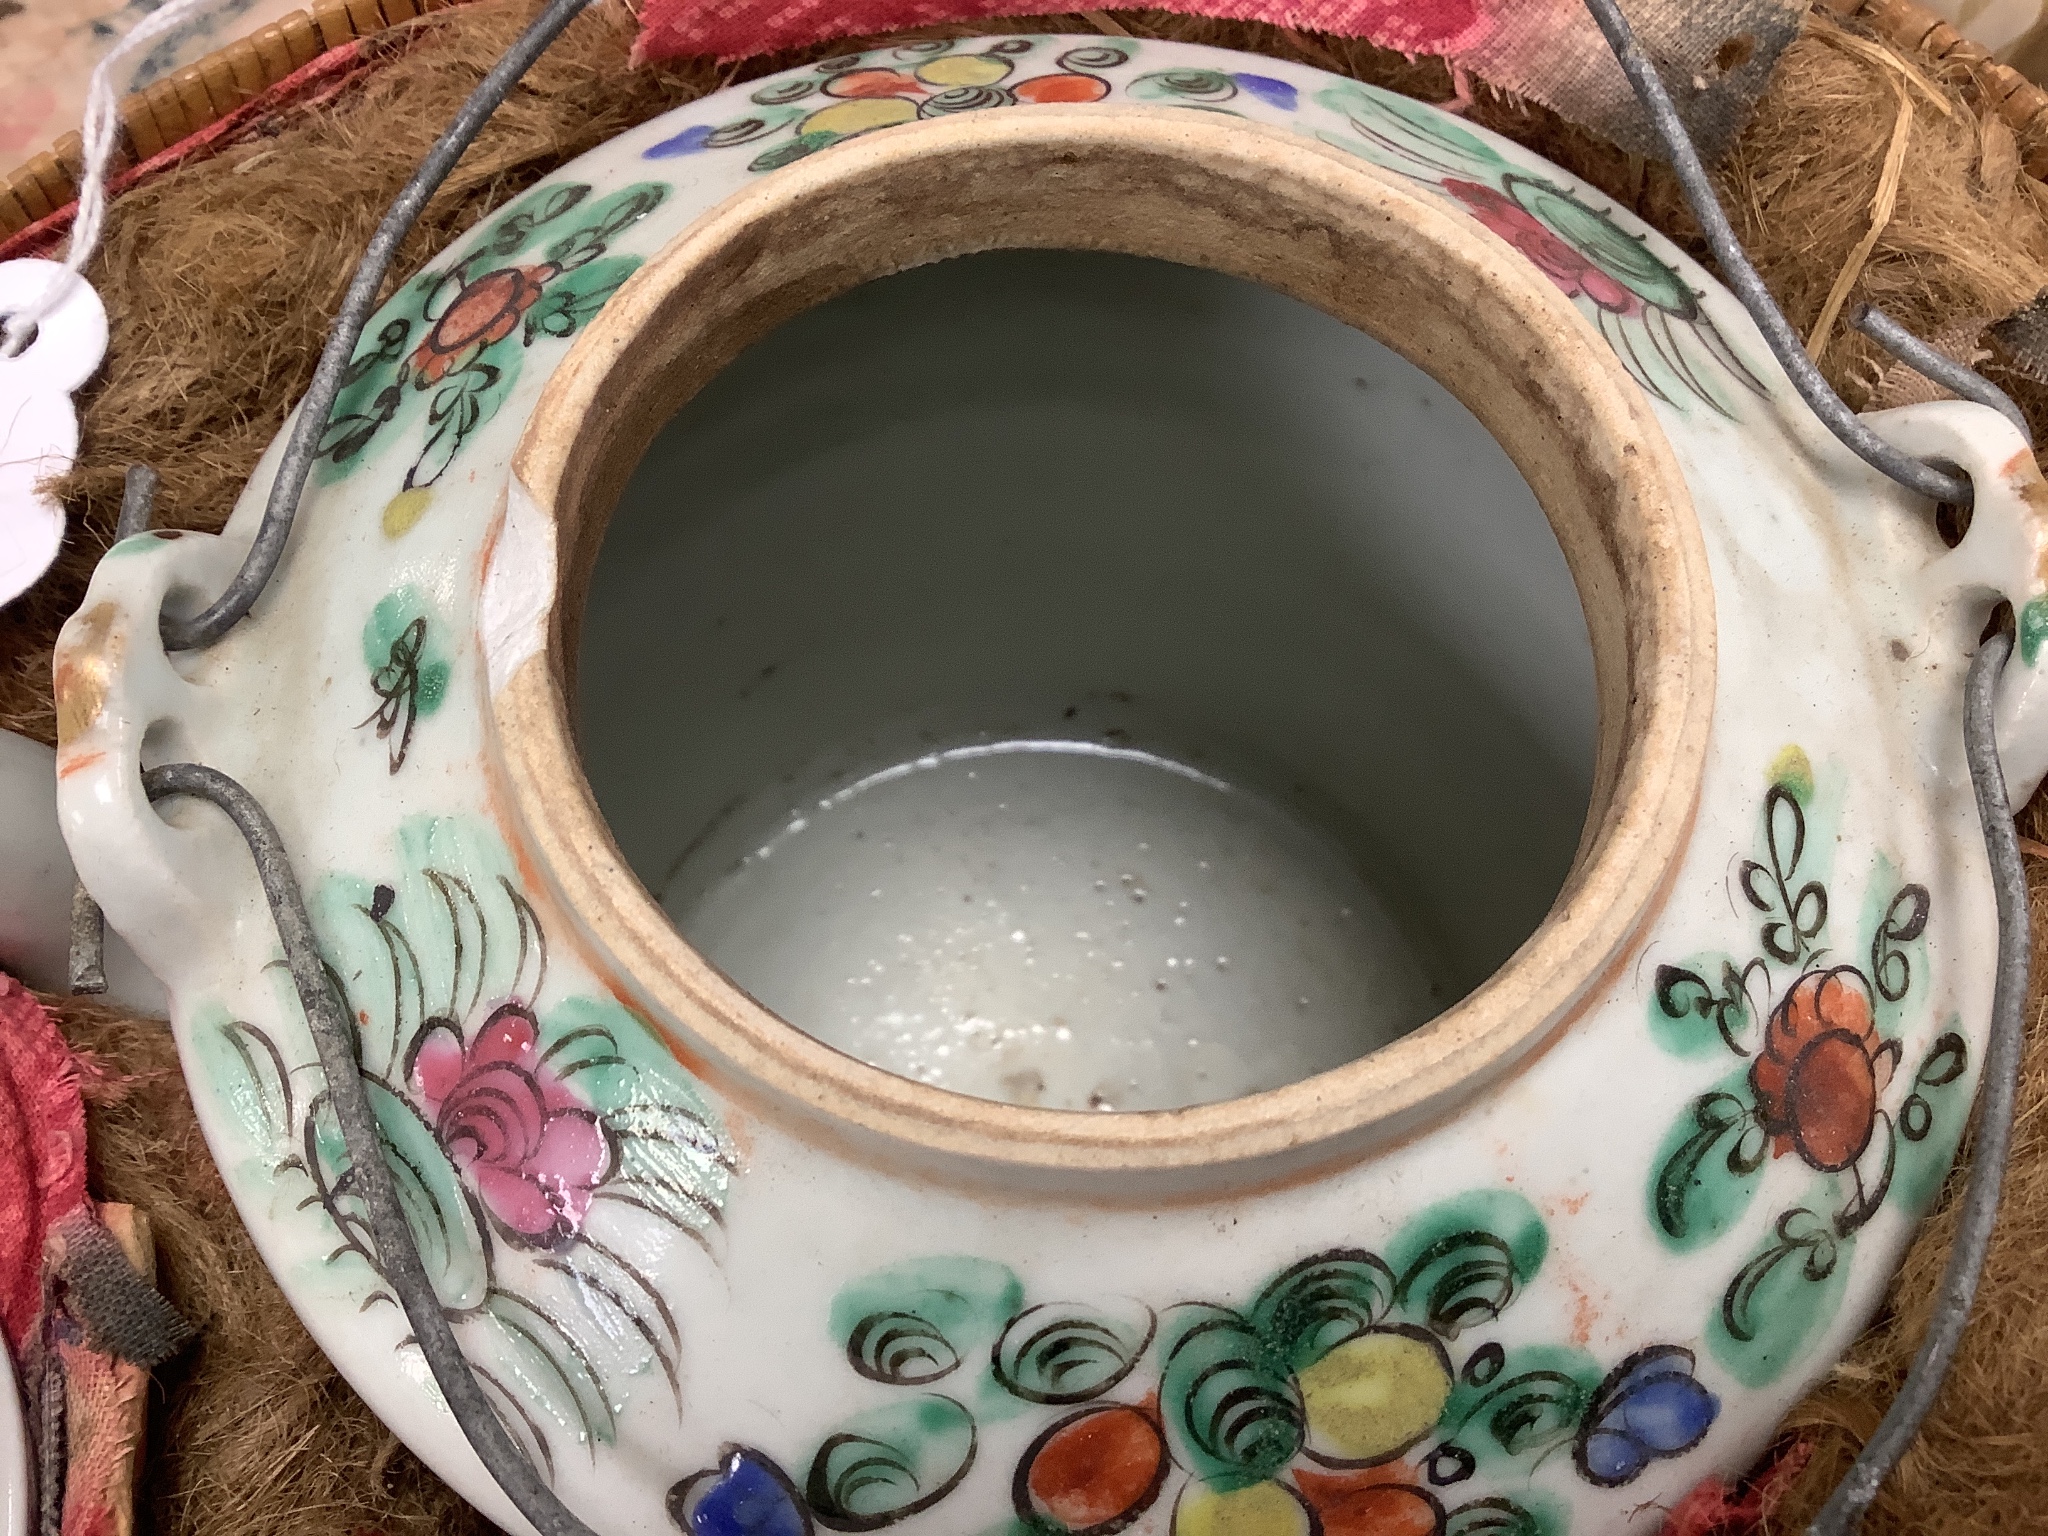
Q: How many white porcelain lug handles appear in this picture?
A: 2